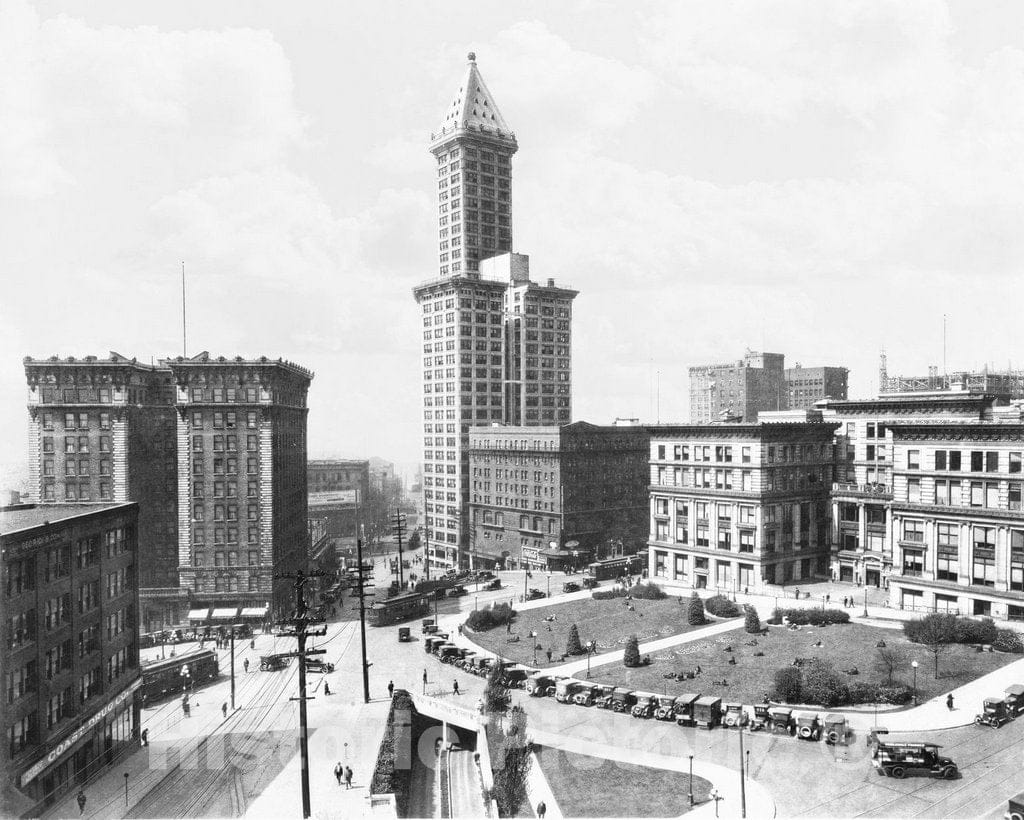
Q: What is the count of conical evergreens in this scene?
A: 4